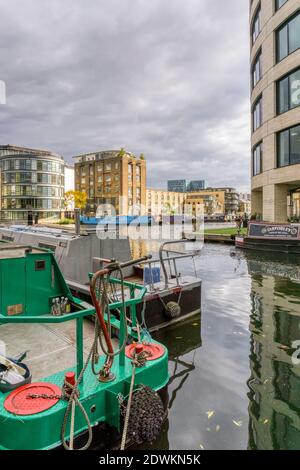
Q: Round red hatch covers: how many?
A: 2